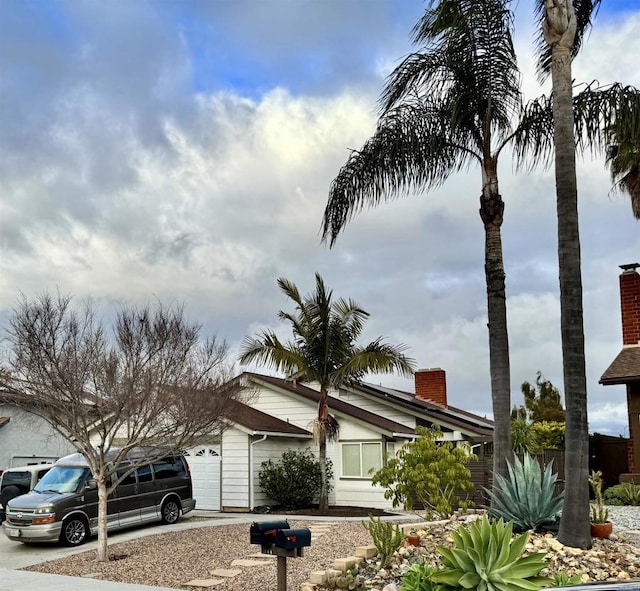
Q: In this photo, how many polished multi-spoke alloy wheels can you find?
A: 2